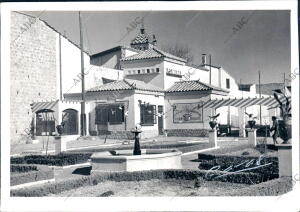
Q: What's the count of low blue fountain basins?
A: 0